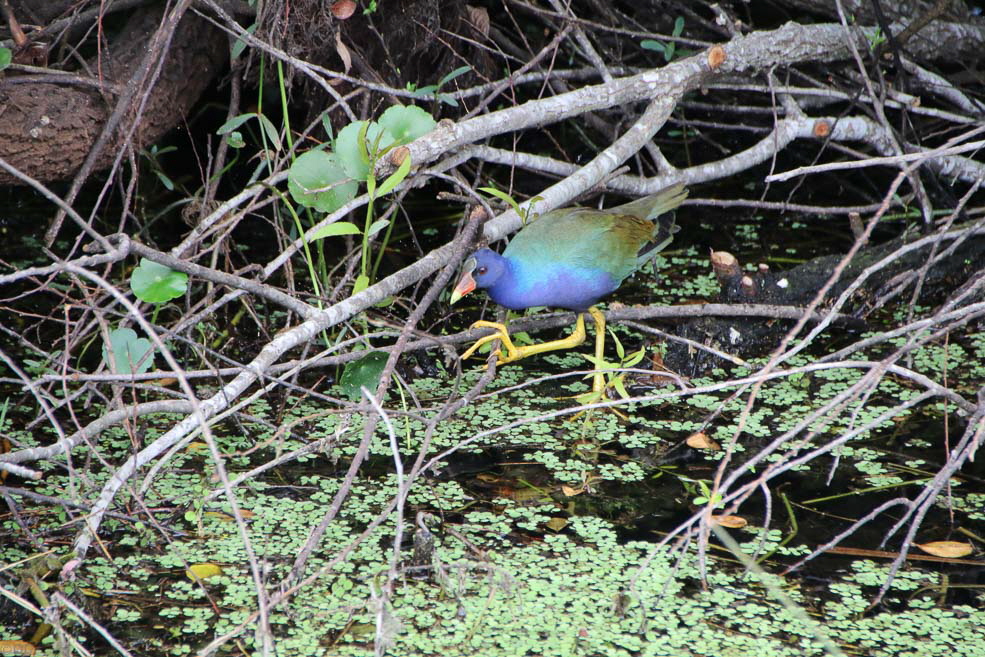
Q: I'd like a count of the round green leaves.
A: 6